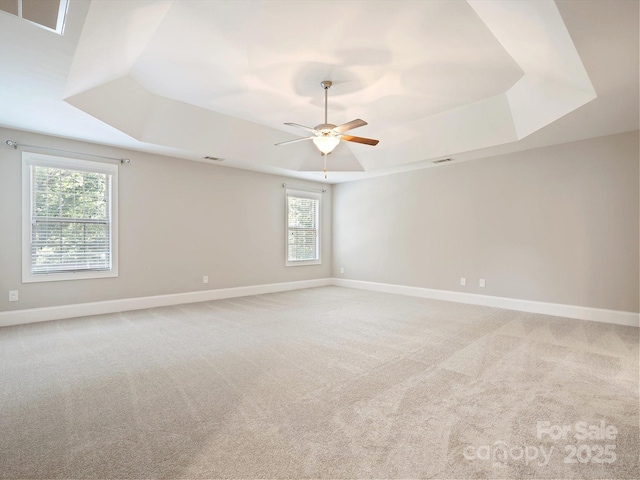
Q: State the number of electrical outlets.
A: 5